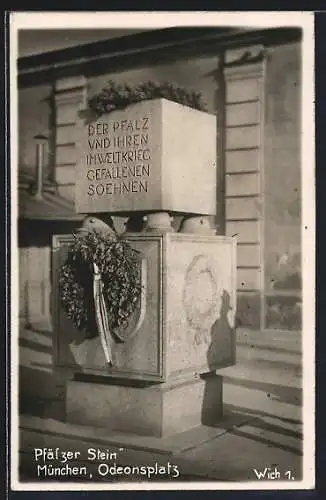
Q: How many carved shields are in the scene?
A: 1